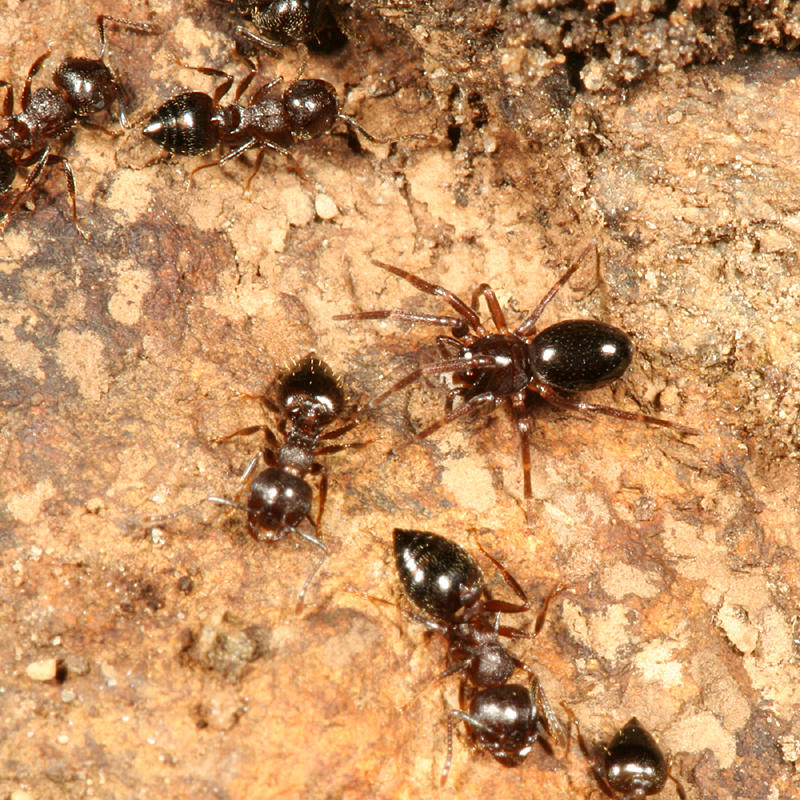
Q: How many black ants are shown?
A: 6